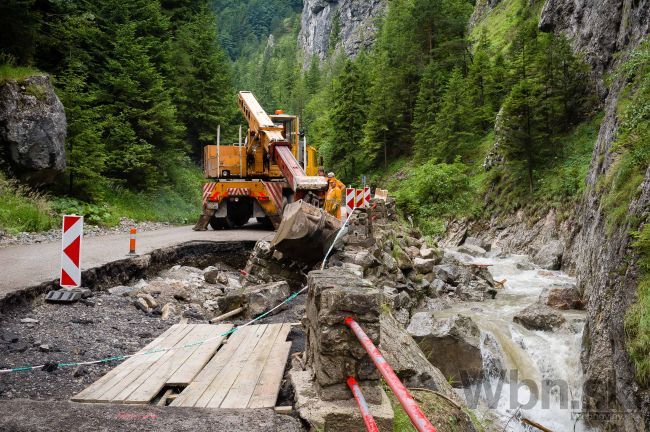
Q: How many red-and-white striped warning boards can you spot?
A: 4